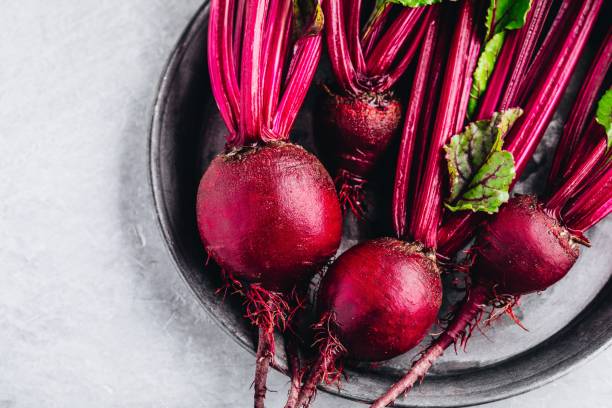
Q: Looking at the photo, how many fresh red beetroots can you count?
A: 4